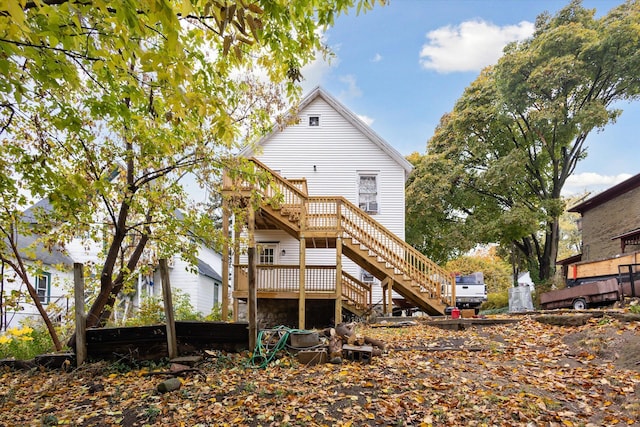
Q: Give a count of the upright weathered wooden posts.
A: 3